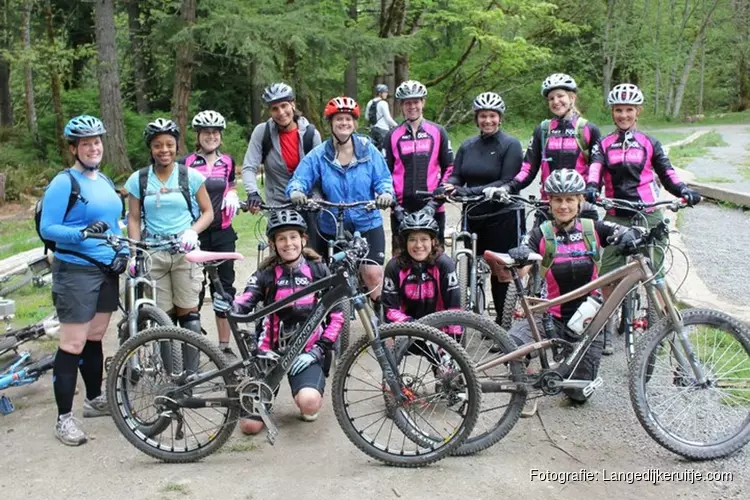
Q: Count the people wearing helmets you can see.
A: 13